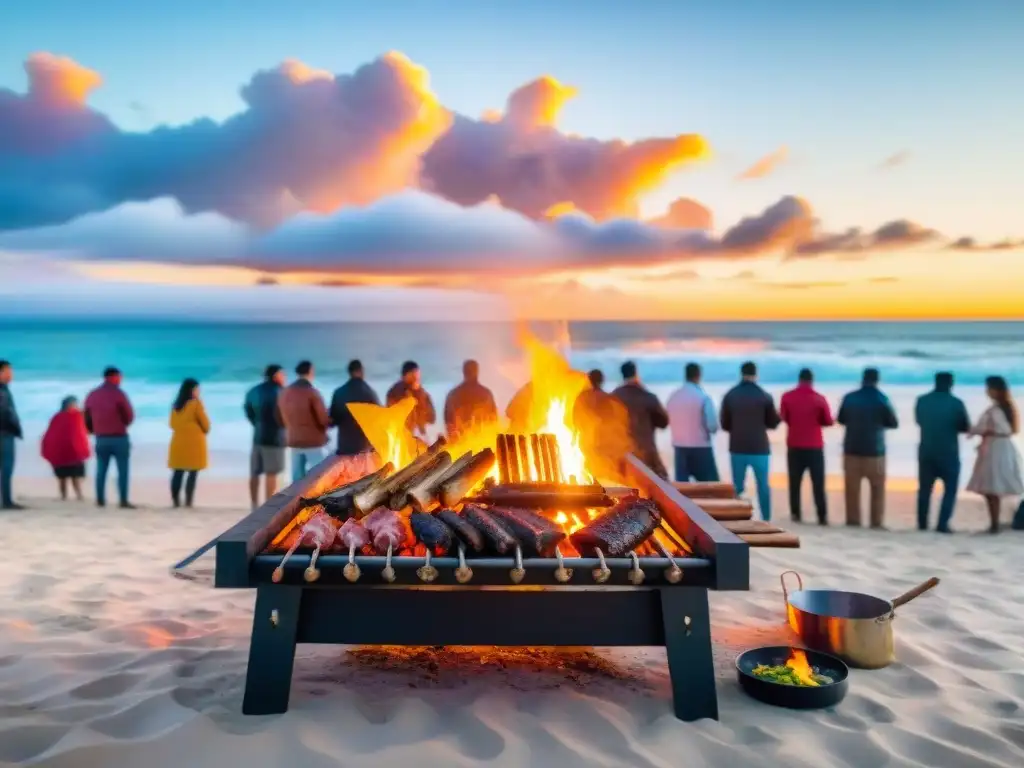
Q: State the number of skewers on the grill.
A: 11